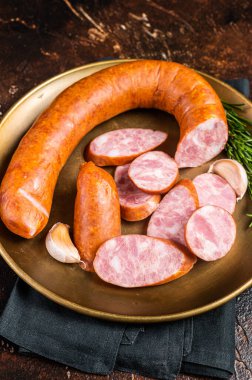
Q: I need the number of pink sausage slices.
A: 7